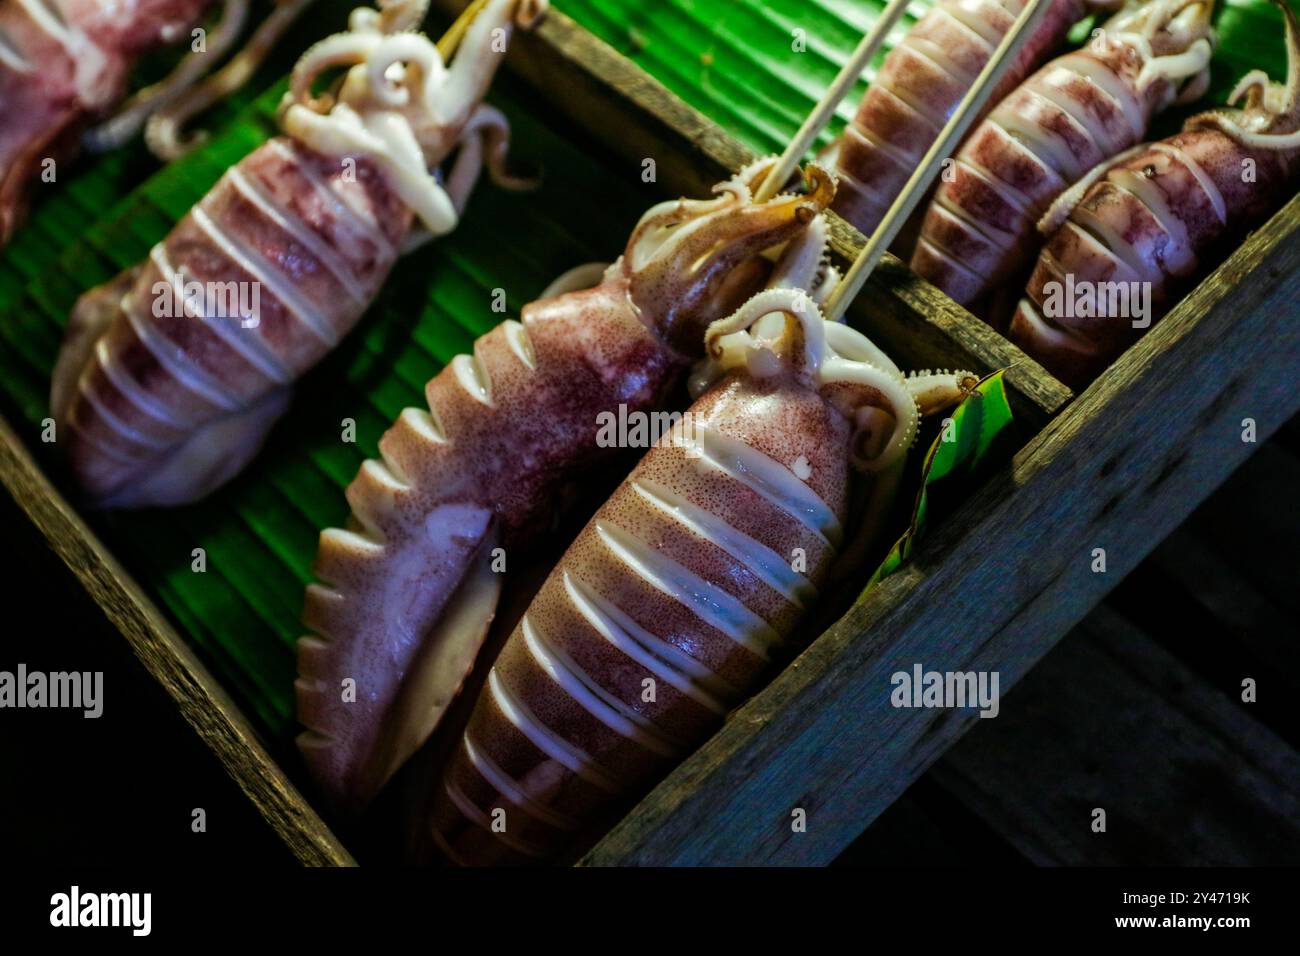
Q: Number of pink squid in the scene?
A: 7